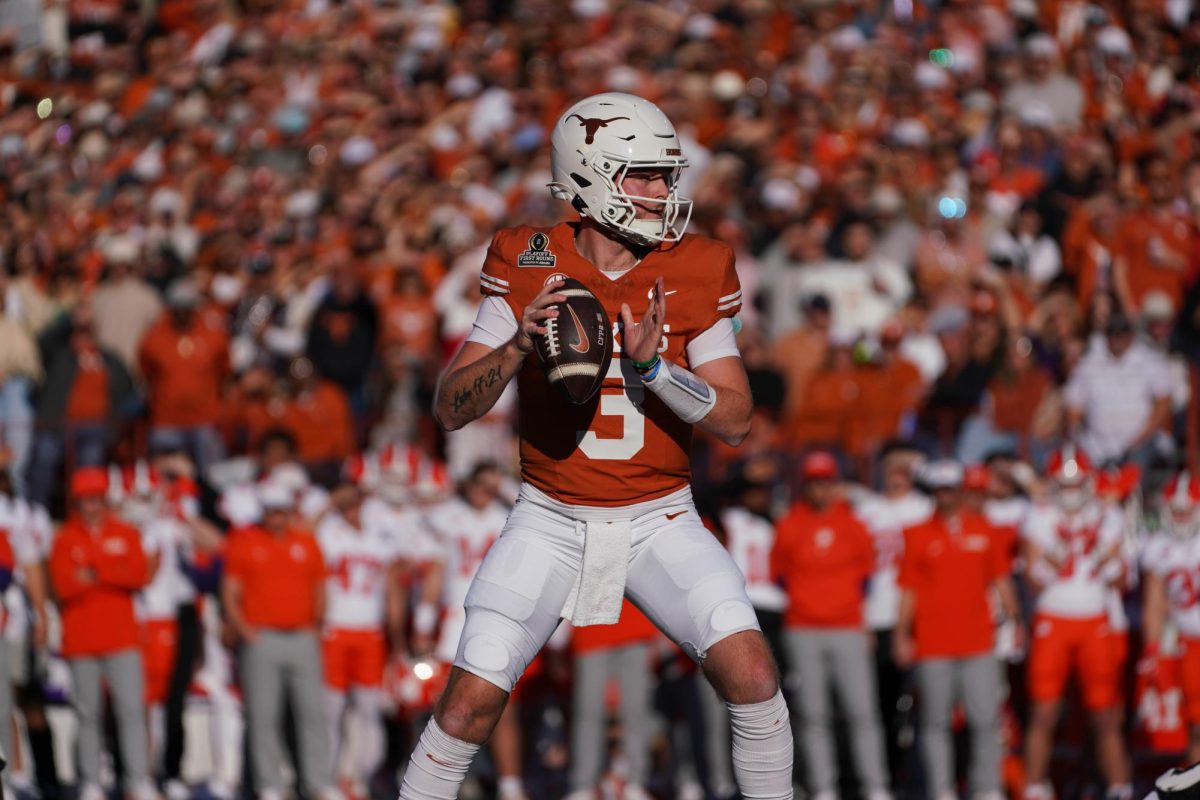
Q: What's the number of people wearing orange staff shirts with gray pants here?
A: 5